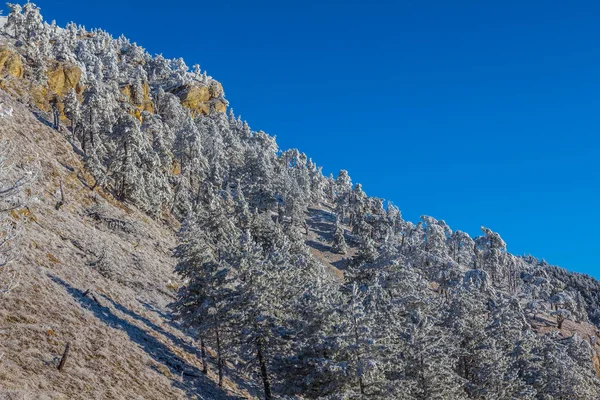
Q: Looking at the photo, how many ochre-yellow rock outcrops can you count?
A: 4